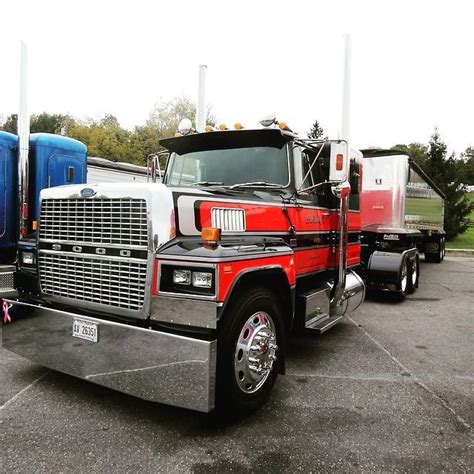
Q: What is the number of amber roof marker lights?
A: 5